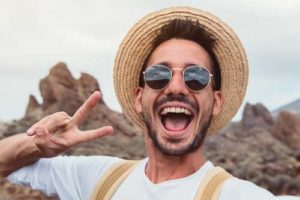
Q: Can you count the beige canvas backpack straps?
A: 2